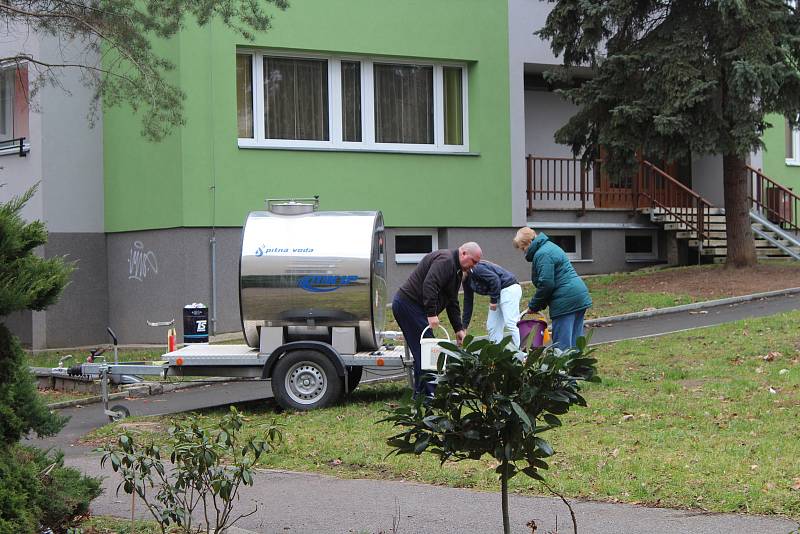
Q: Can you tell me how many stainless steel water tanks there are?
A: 1